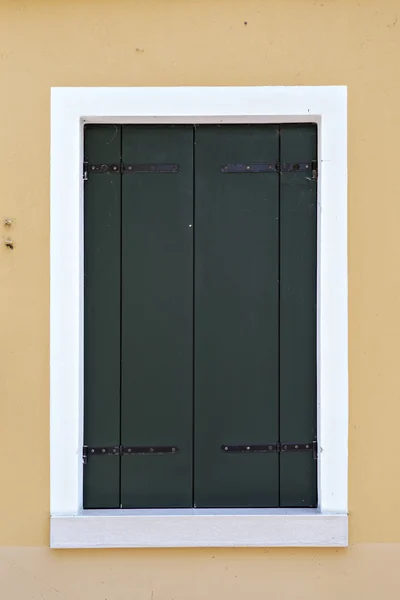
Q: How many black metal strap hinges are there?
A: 4